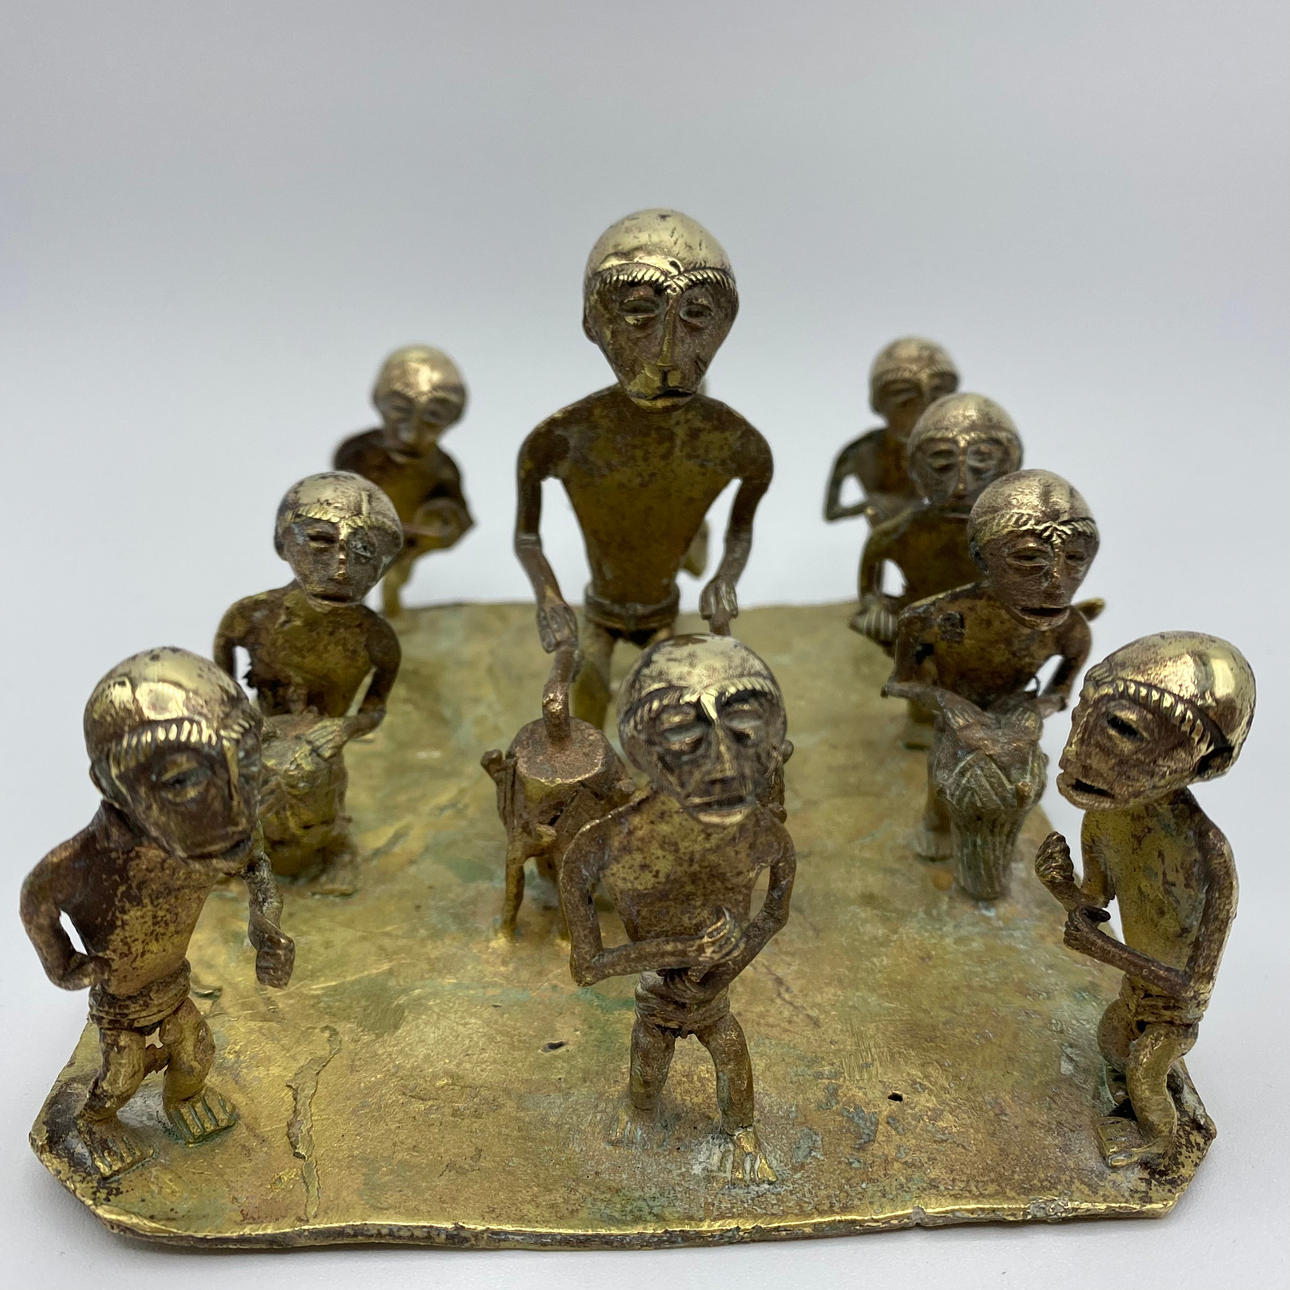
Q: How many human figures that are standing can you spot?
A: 9